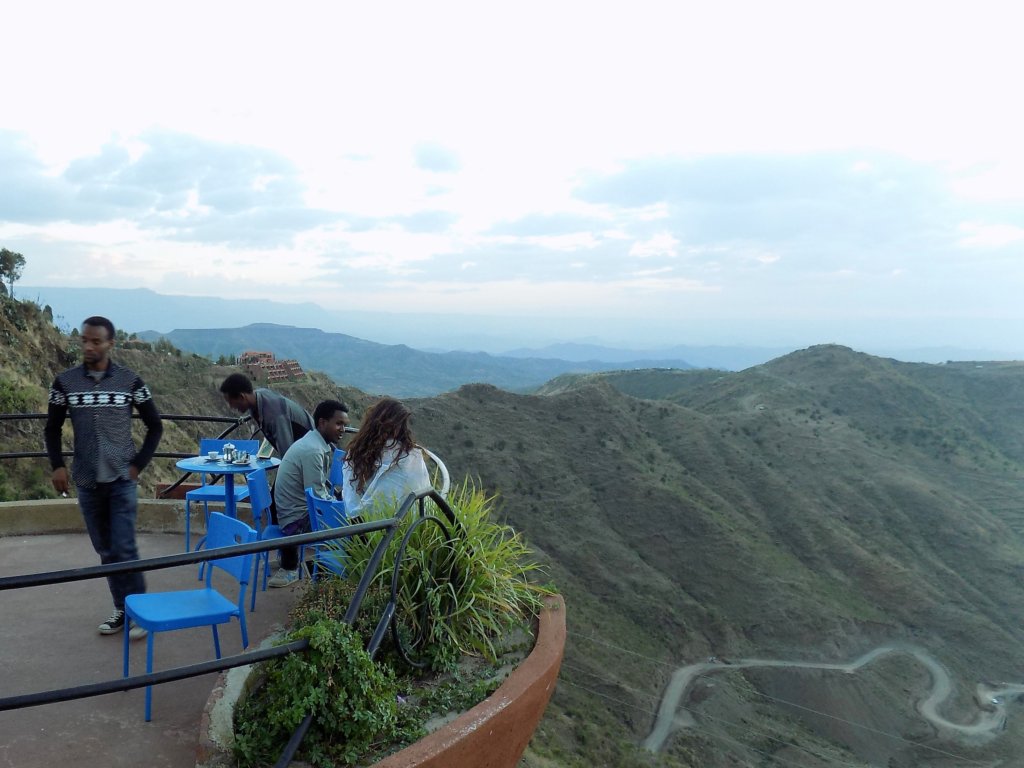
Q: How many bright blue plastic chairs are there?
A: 5